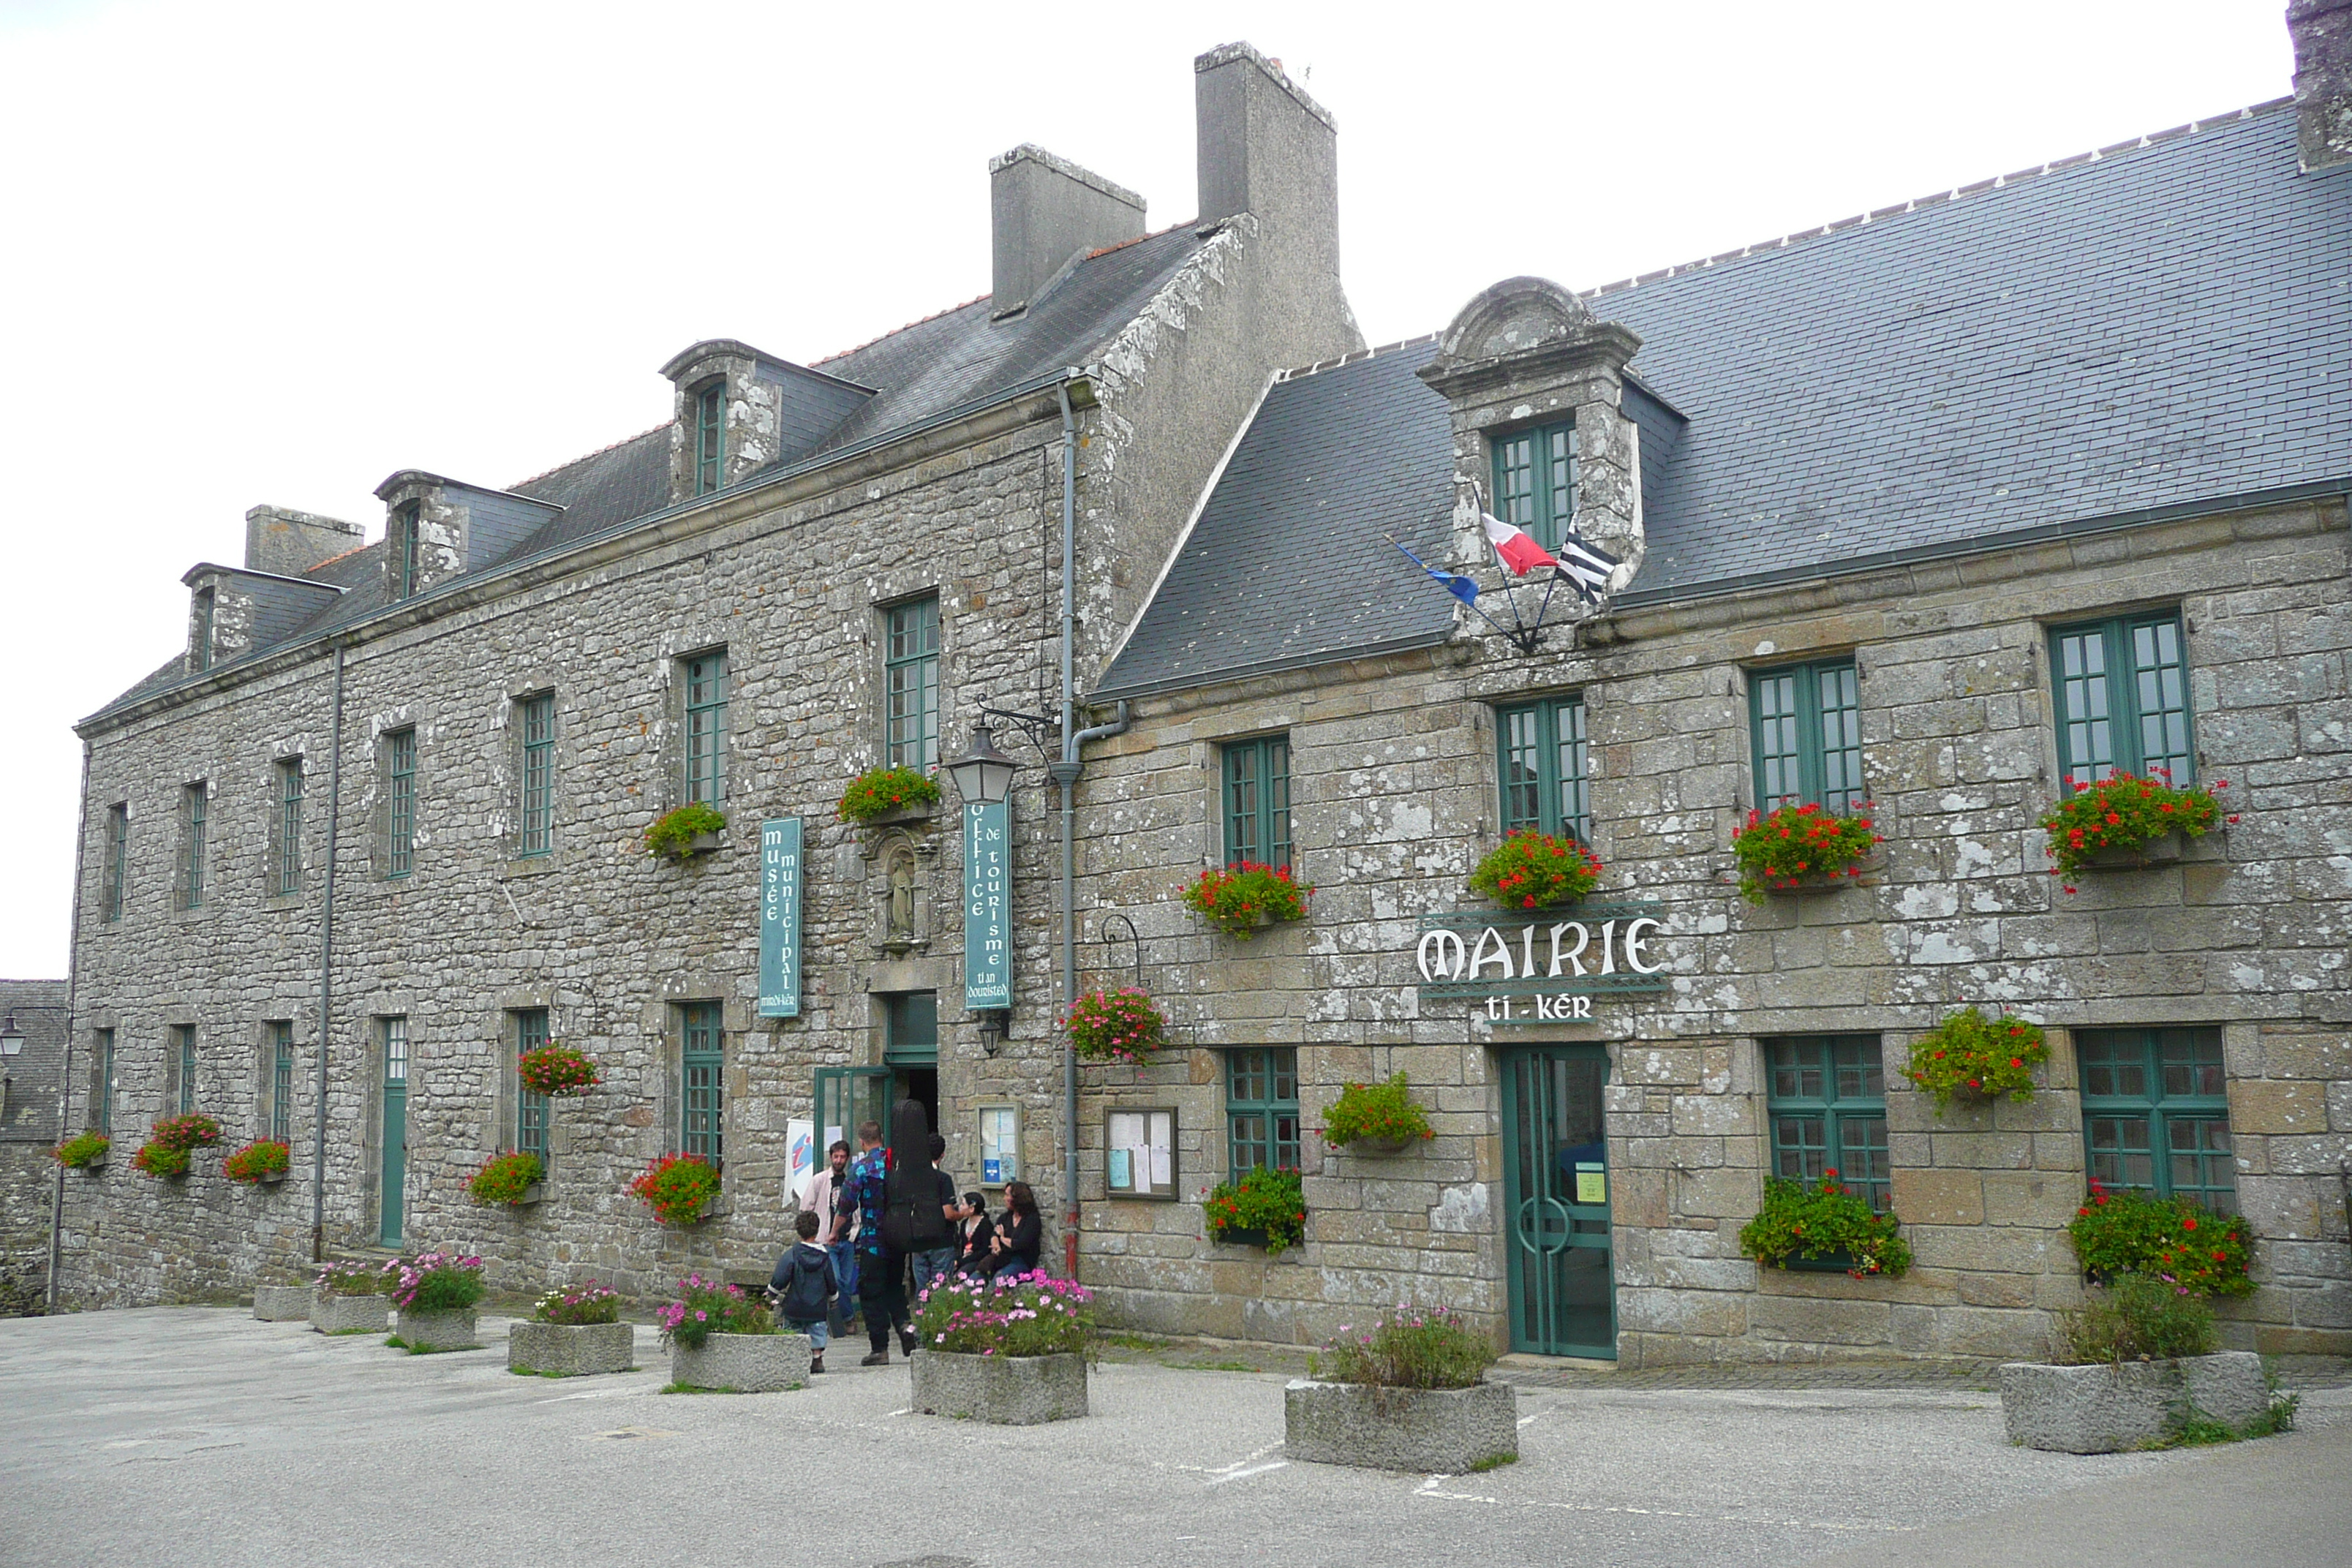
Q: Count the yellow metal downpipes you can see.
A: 0